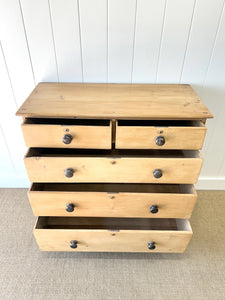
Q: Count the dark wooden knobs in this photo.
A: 8